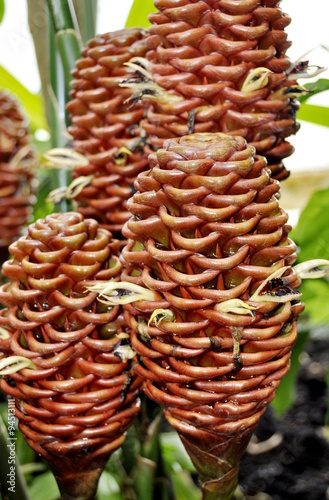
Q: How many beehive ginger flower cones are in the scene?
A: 5